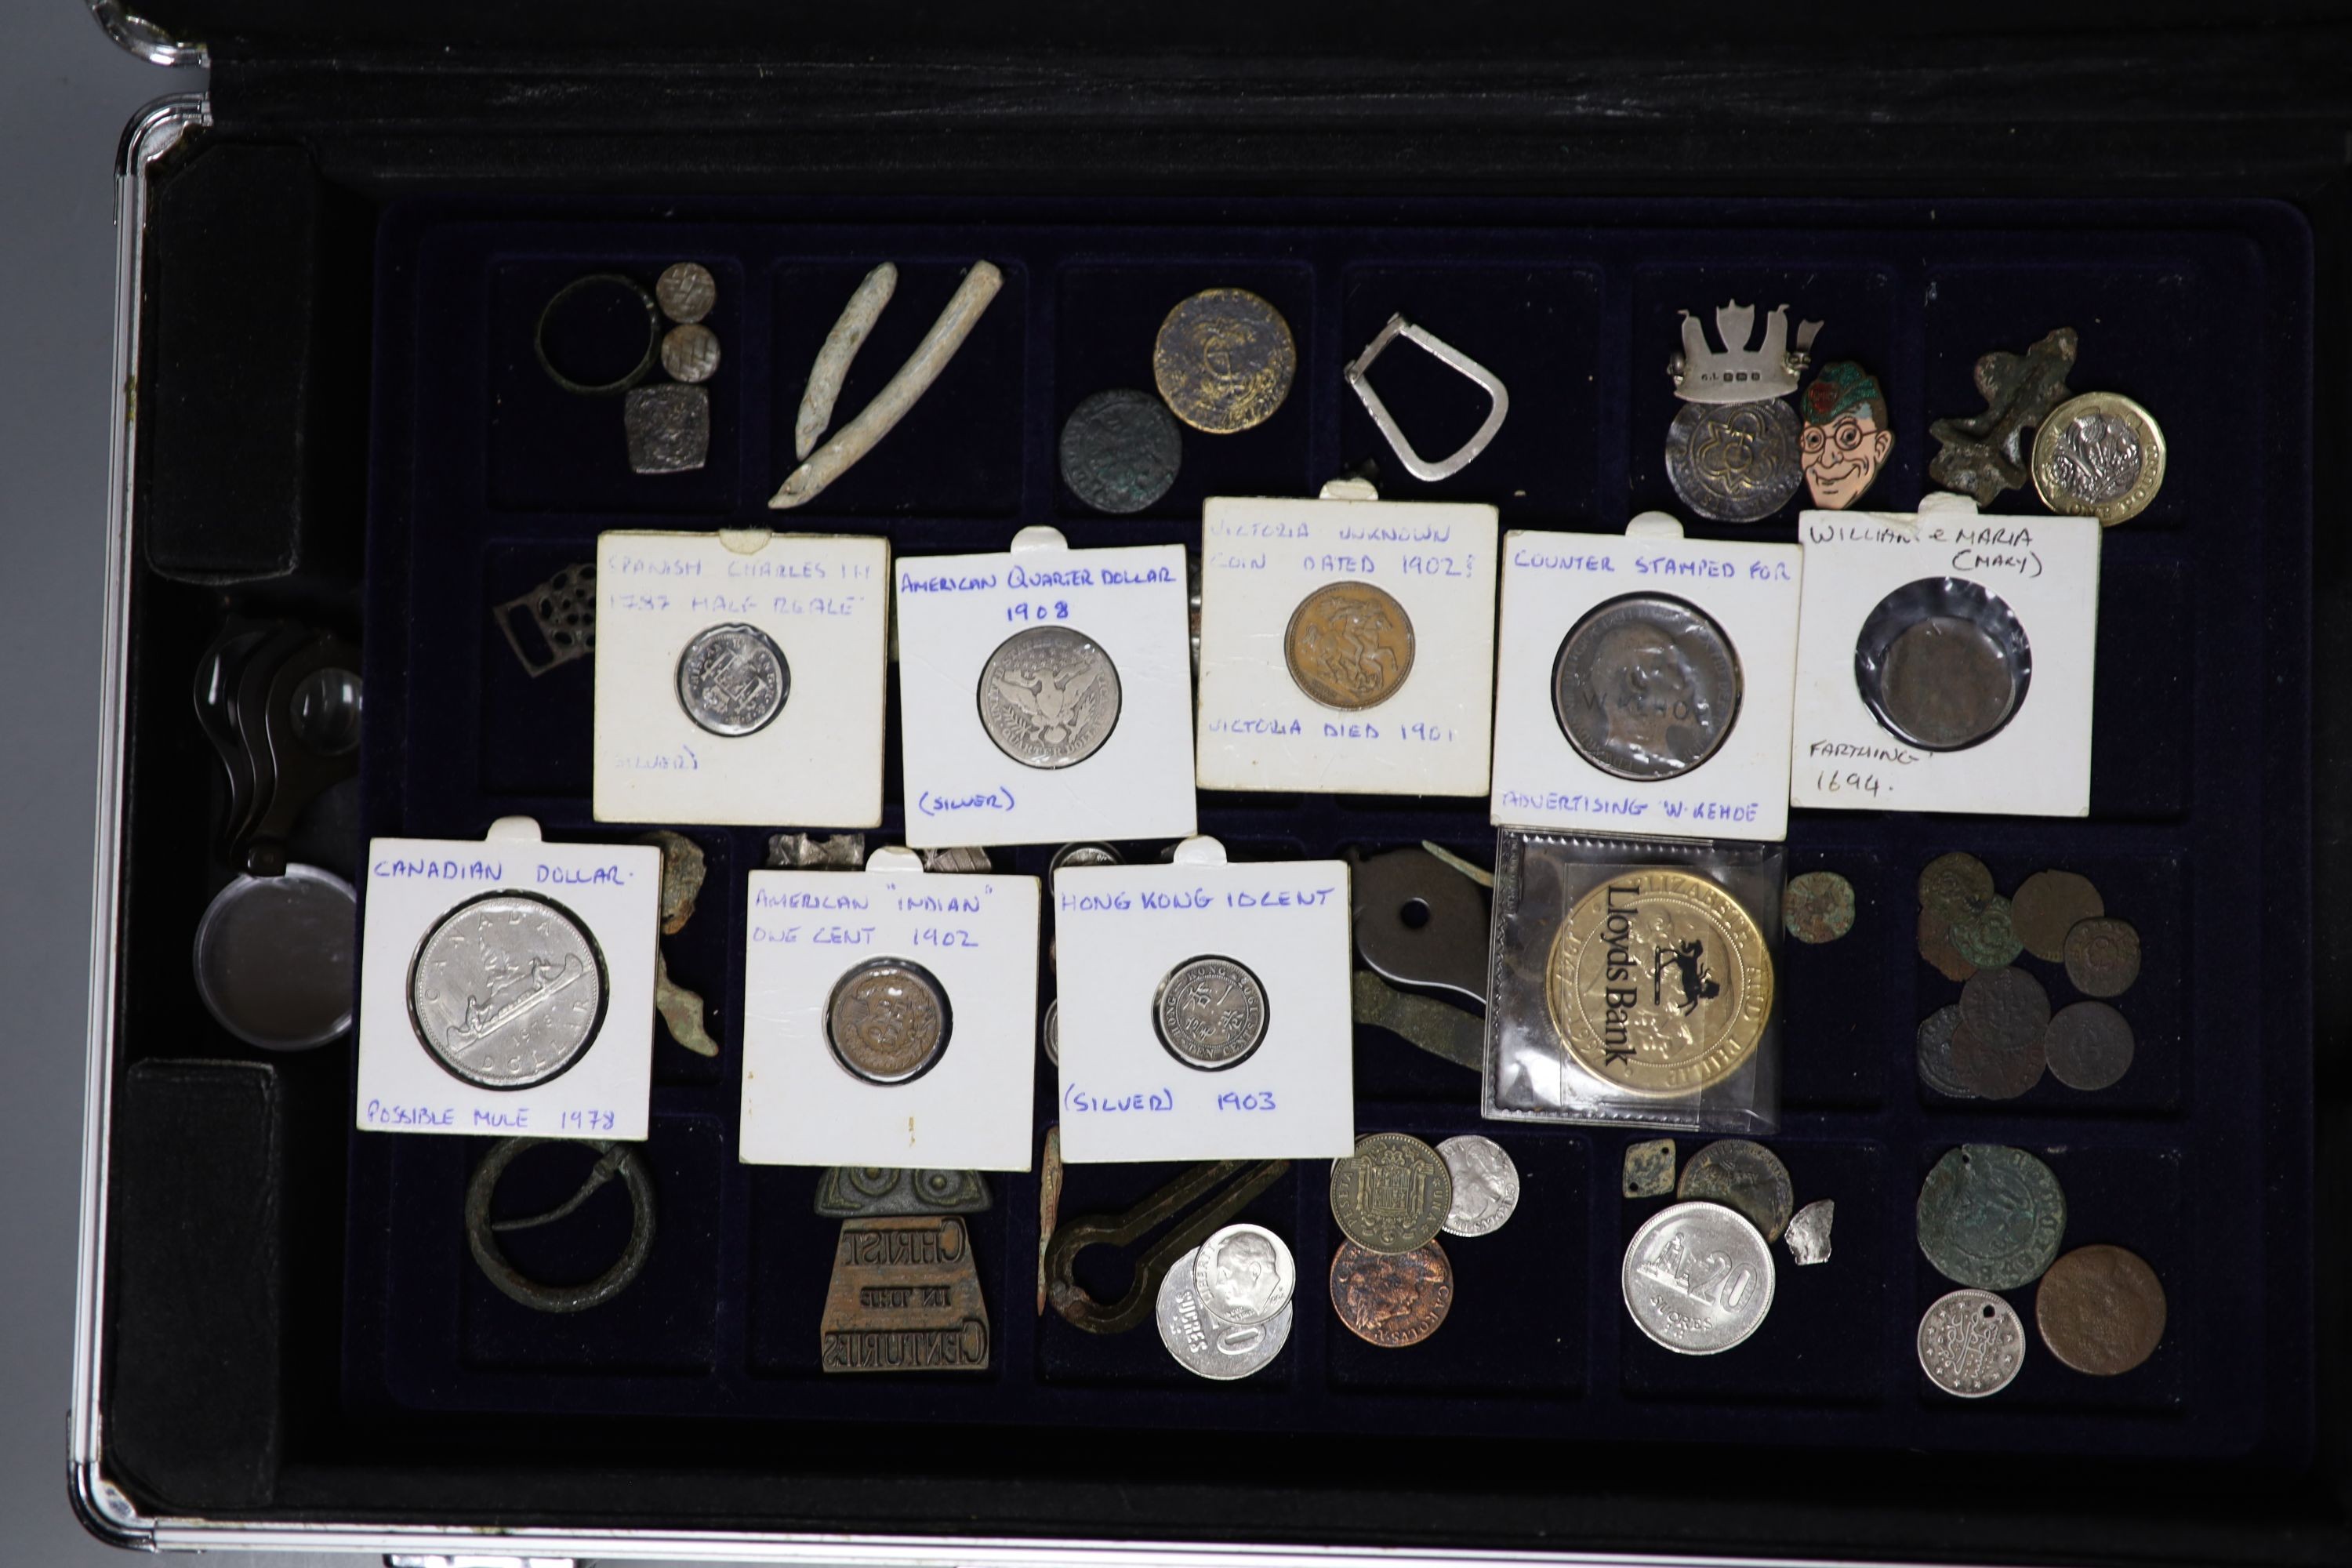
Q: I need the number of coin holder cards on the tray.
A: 8